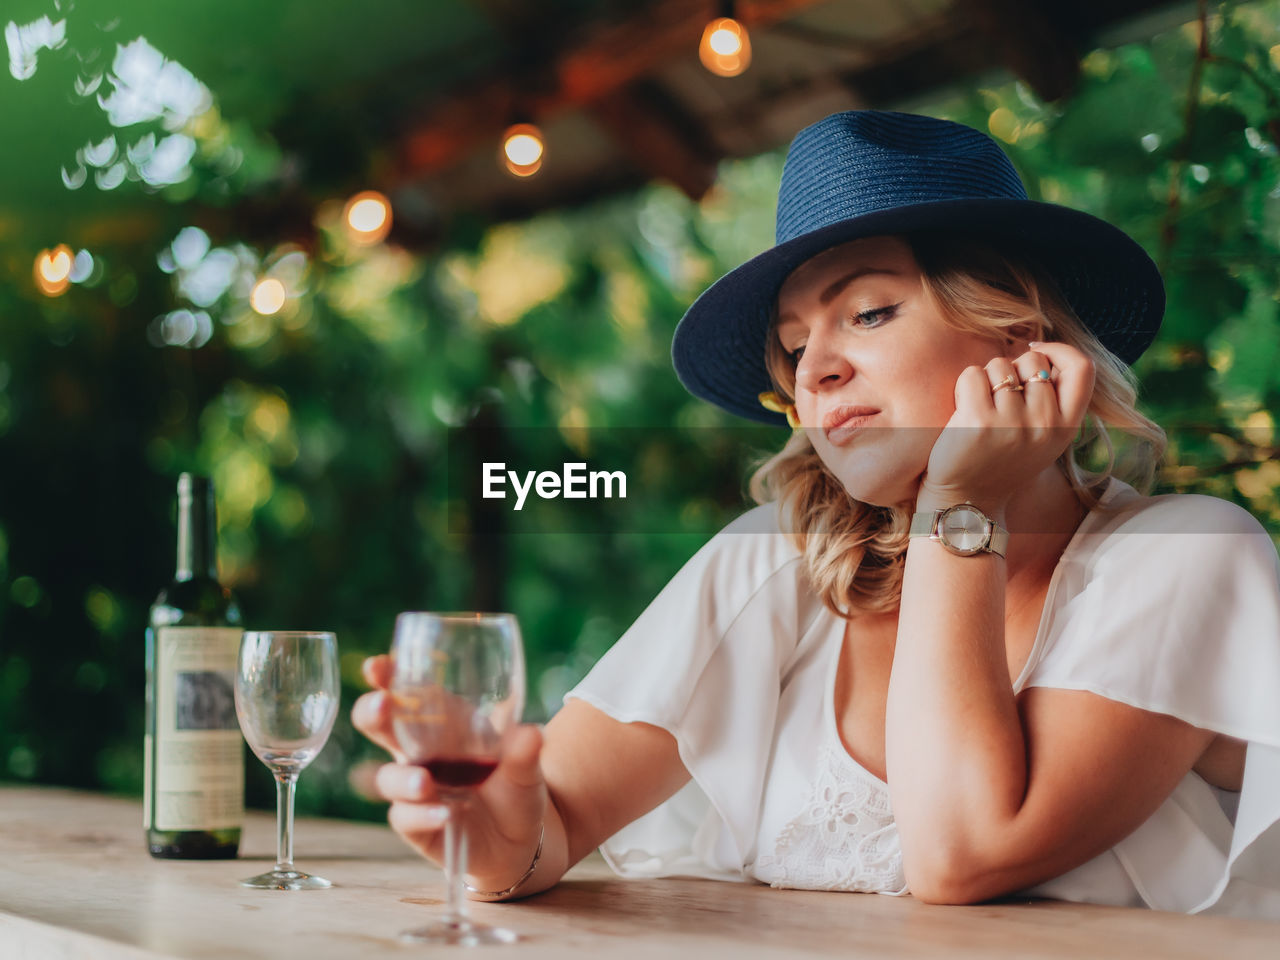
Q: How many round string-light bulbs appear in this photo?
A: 5